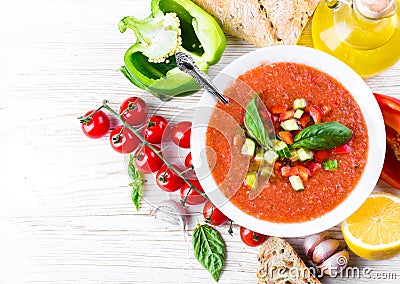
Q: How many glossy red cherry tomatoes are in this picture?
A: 11